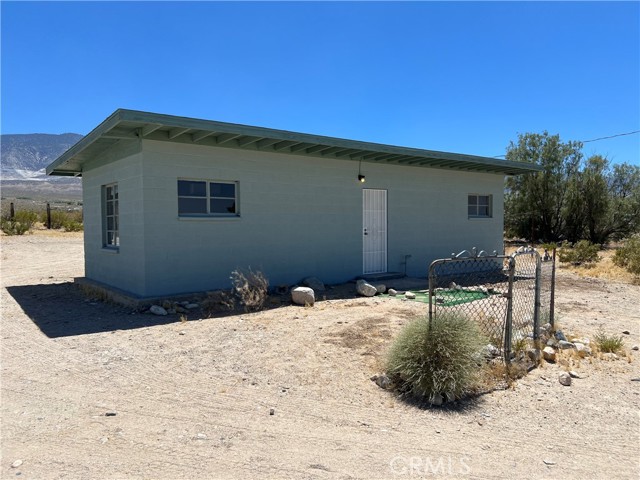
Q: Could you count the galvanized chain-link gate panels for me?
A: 2